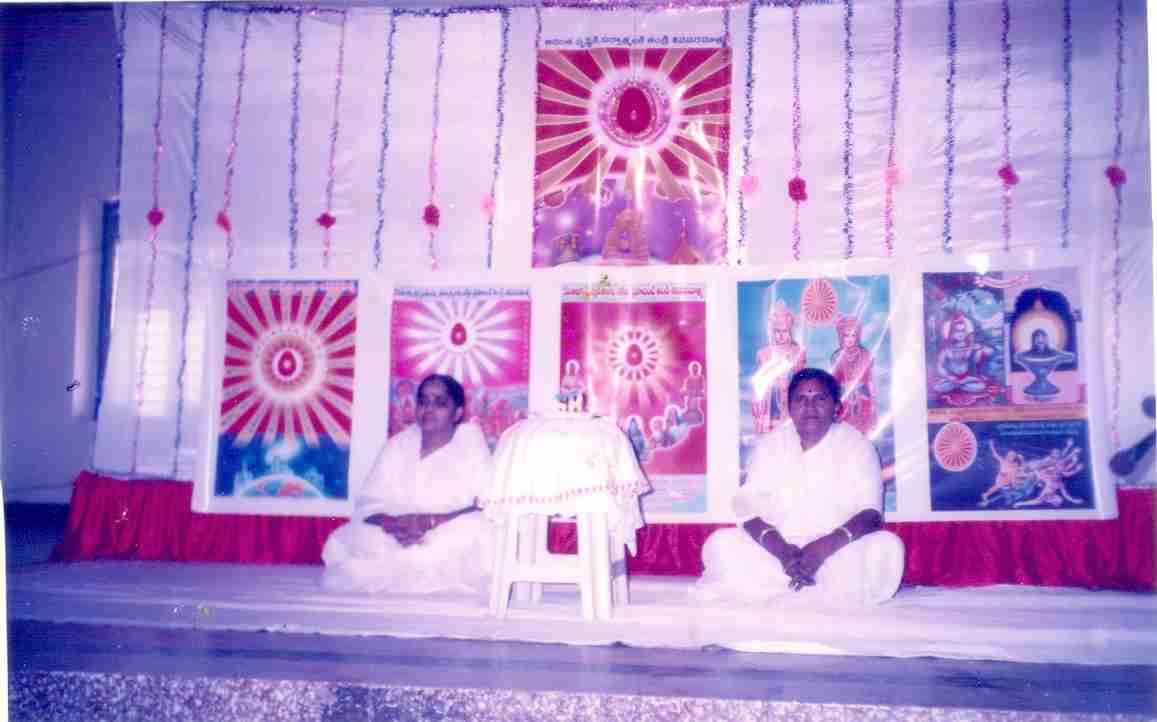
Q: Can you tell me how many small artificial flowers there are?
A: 10